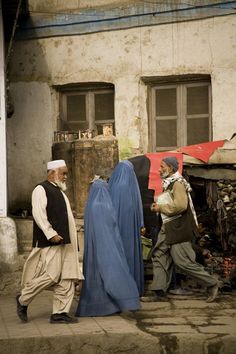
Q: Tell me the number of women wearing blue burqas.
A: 2